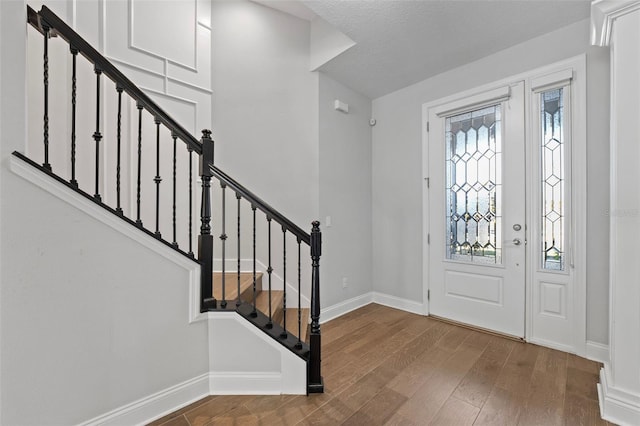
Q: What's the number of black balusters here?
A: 14